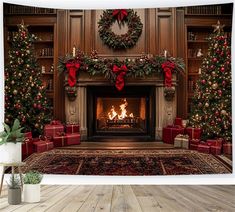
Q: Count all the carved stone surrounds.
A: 1